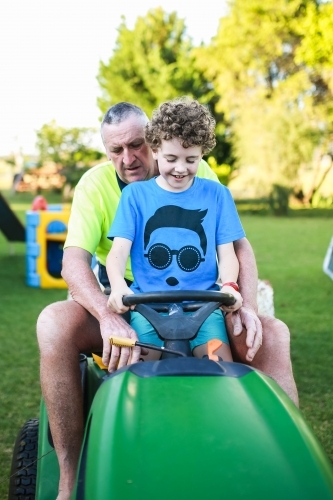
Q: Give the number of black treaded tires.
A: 1